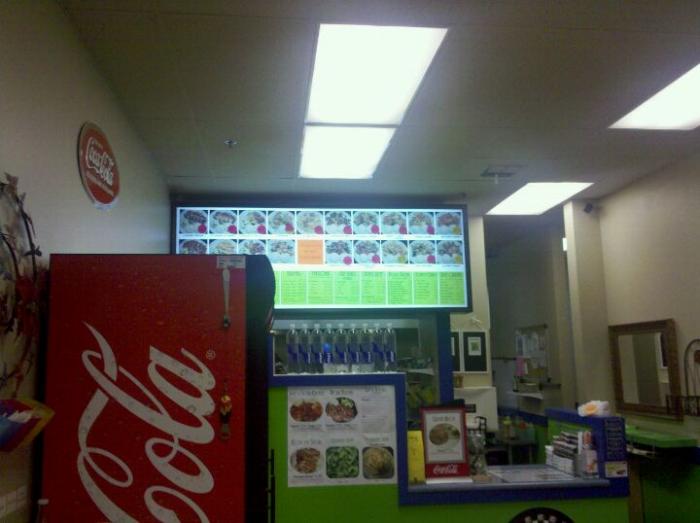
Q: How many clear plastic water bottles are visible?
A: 9